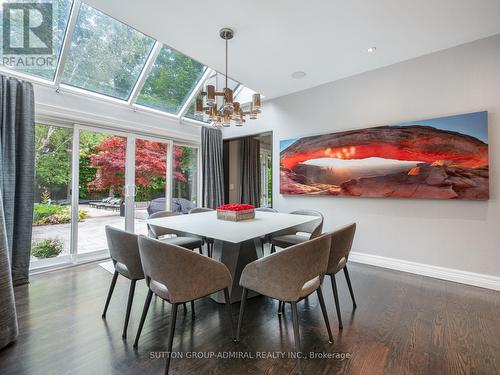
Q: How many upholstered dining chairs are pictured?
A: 8